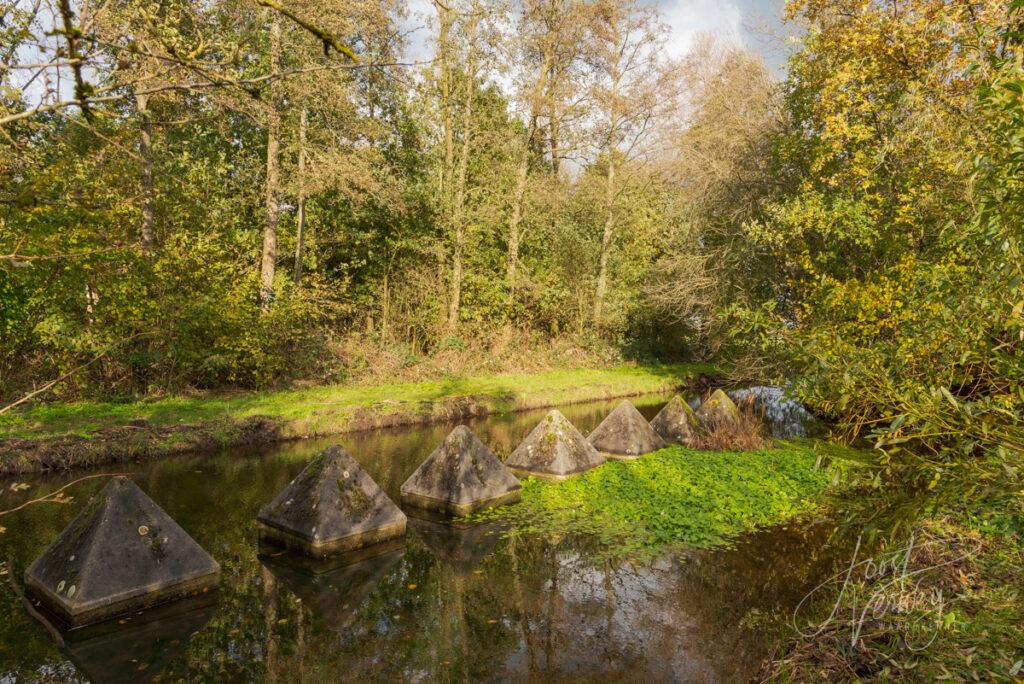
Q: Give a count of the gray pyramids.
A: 7